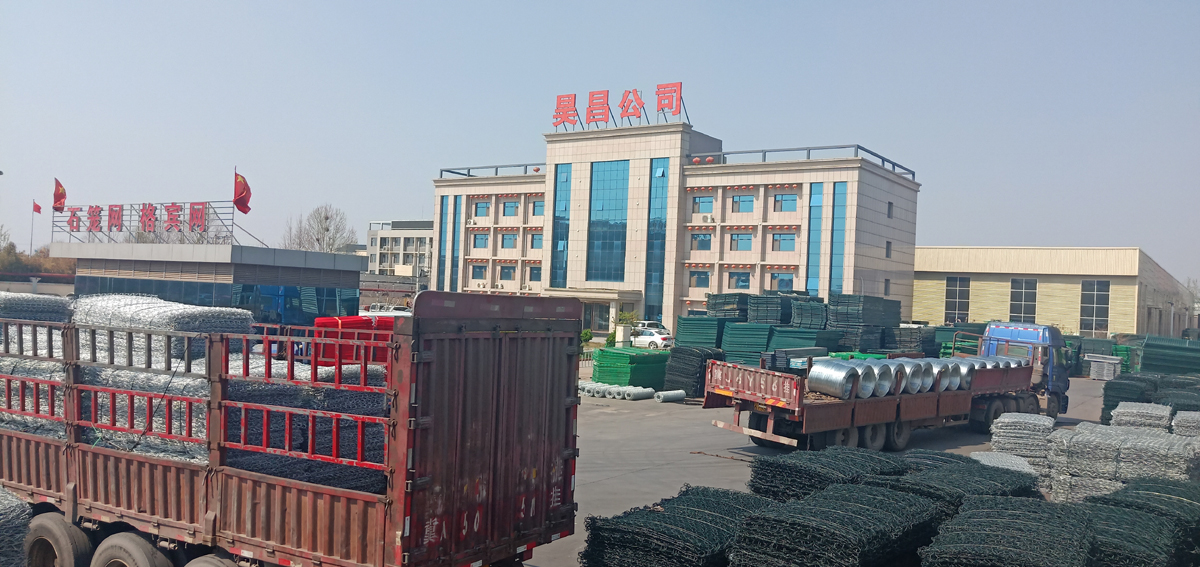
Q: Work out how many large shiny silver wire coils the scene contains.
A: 14